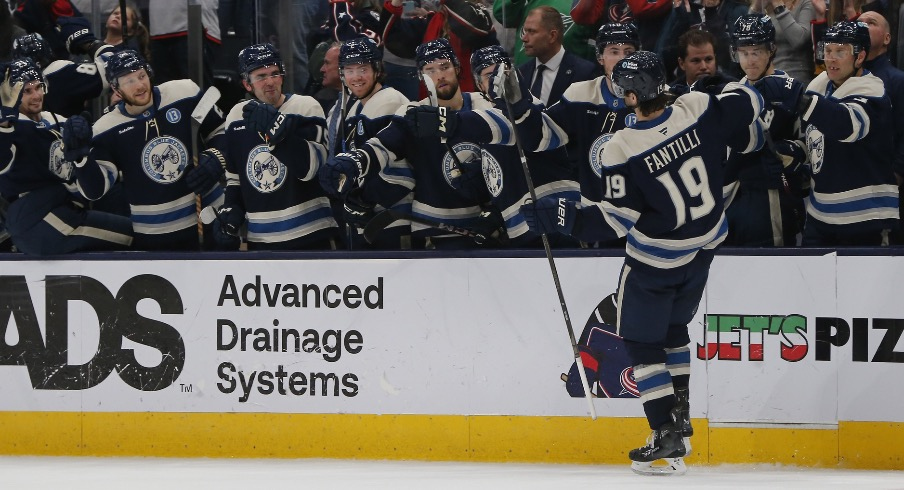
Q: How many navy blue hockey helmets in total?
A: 11